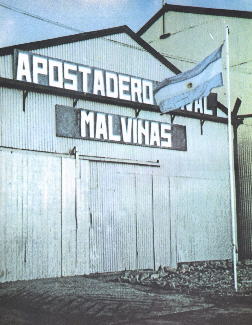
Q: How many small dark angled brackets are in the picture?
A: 5